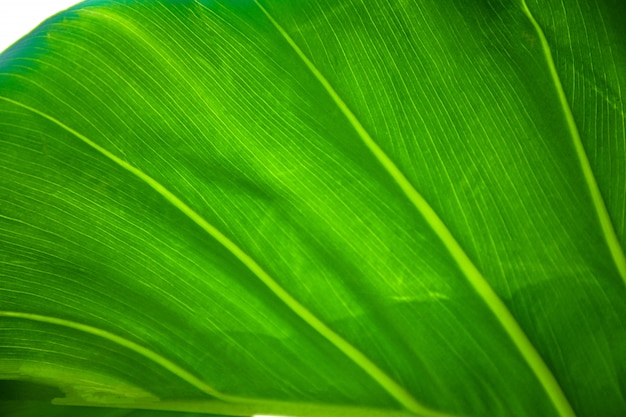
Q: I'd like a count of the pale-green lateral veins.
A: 4